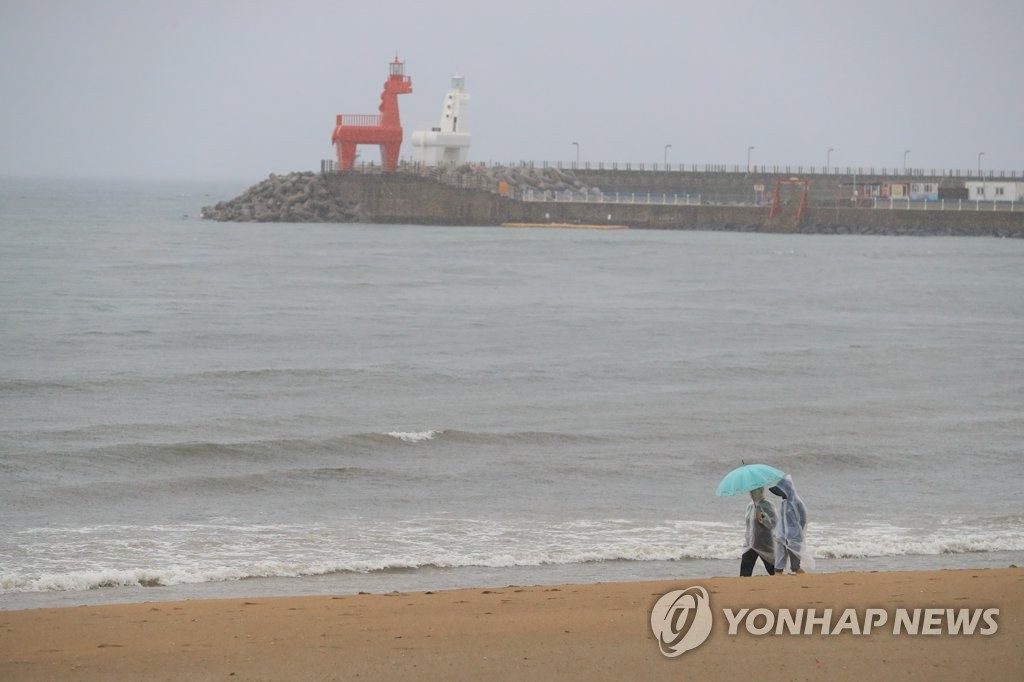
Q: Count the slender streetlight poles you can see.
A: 6